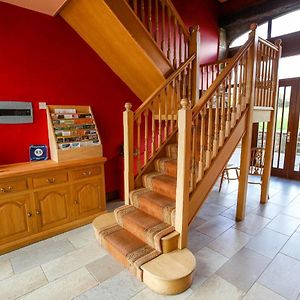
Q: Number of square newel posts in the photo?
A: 5